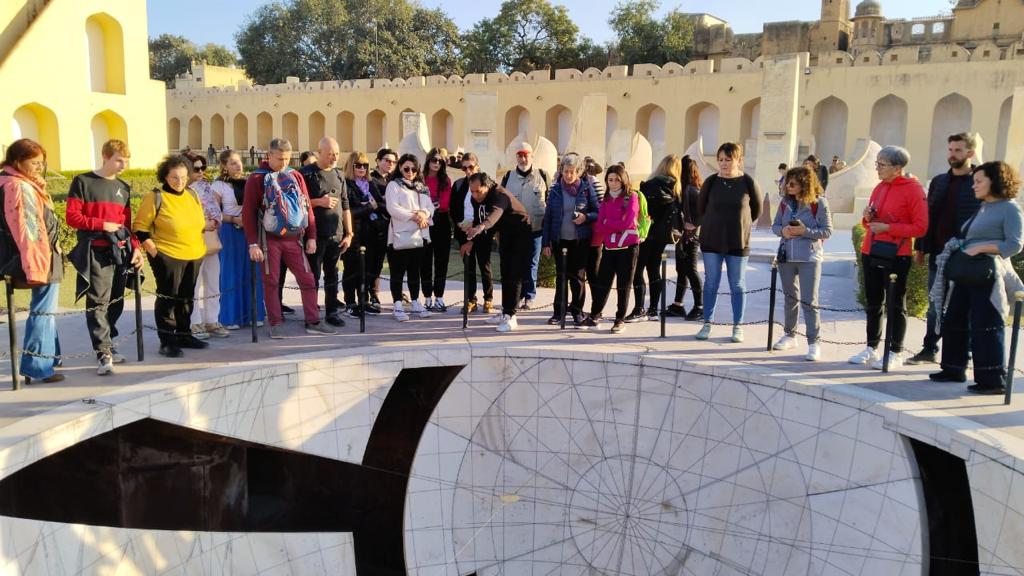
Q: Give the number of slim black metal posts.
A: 10